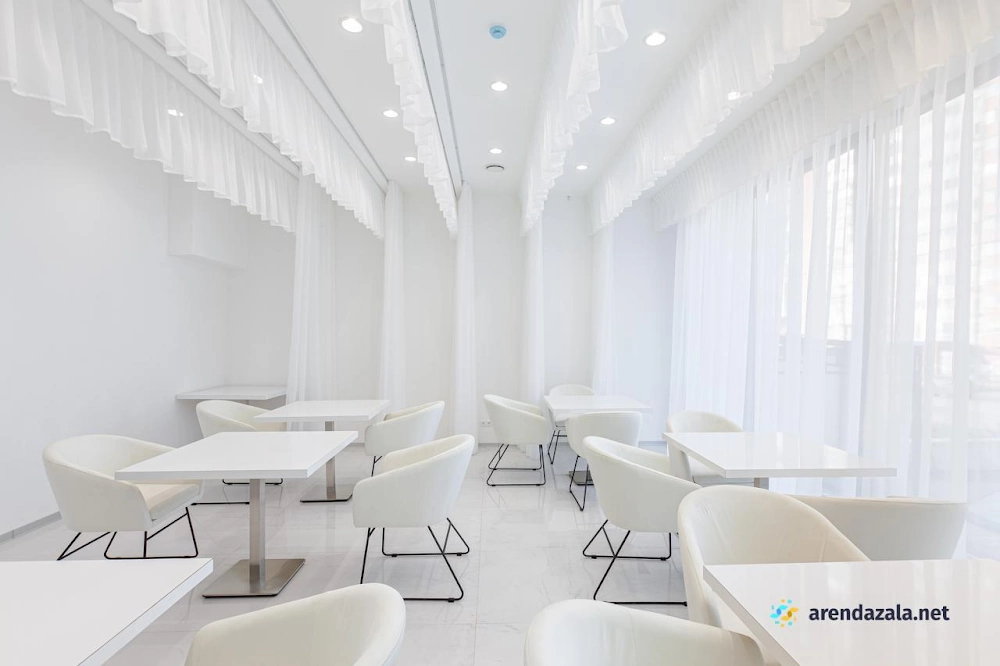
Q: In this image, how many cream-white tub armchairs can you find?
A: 13